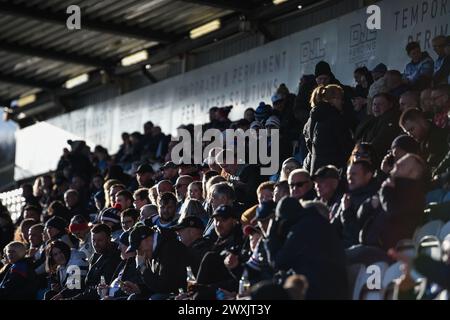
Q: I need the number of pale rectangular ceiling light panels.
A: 5